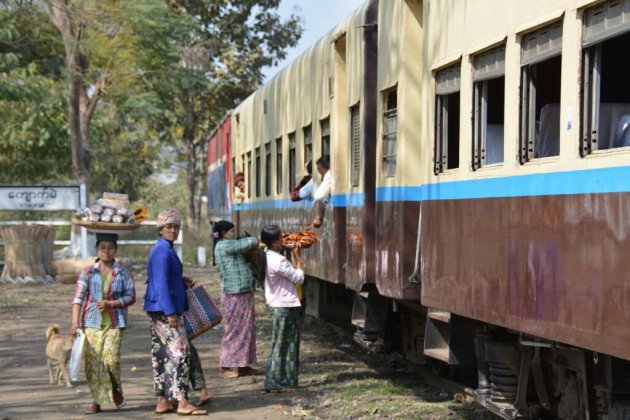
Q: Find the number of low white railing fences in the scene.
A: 1